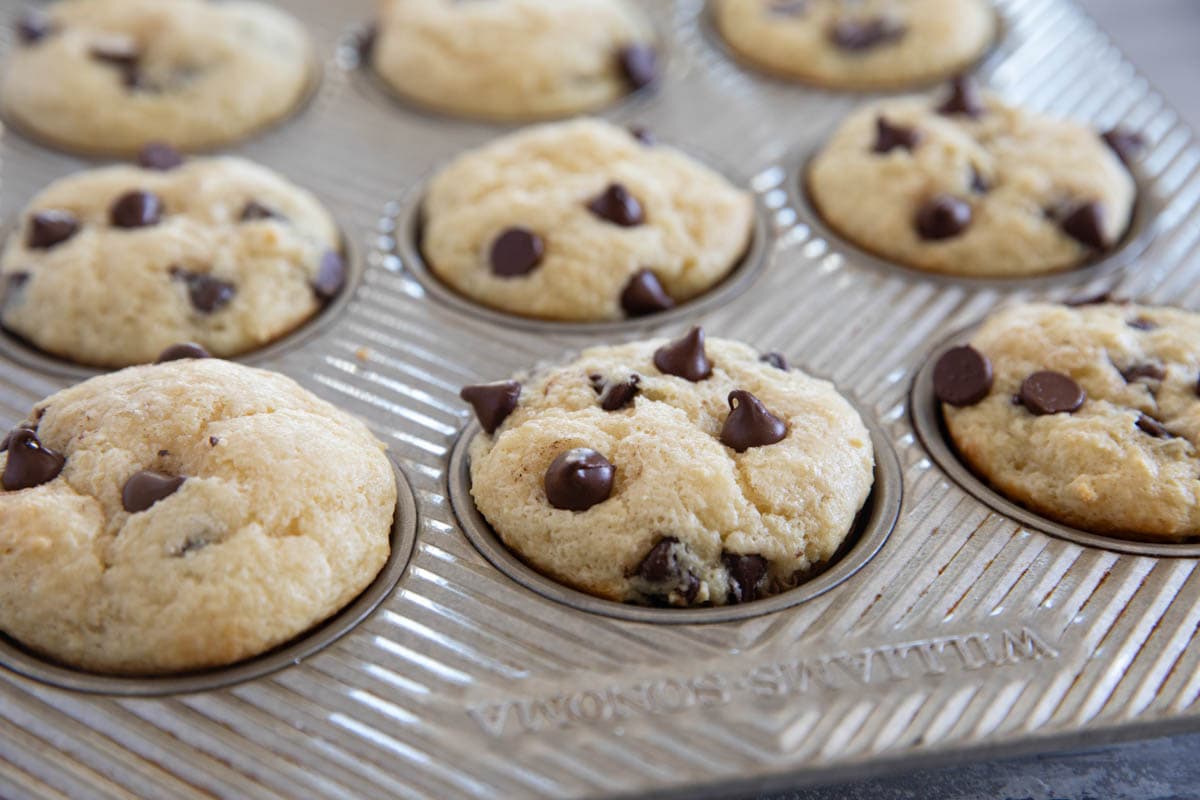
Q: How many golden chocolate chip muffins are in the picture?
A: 9